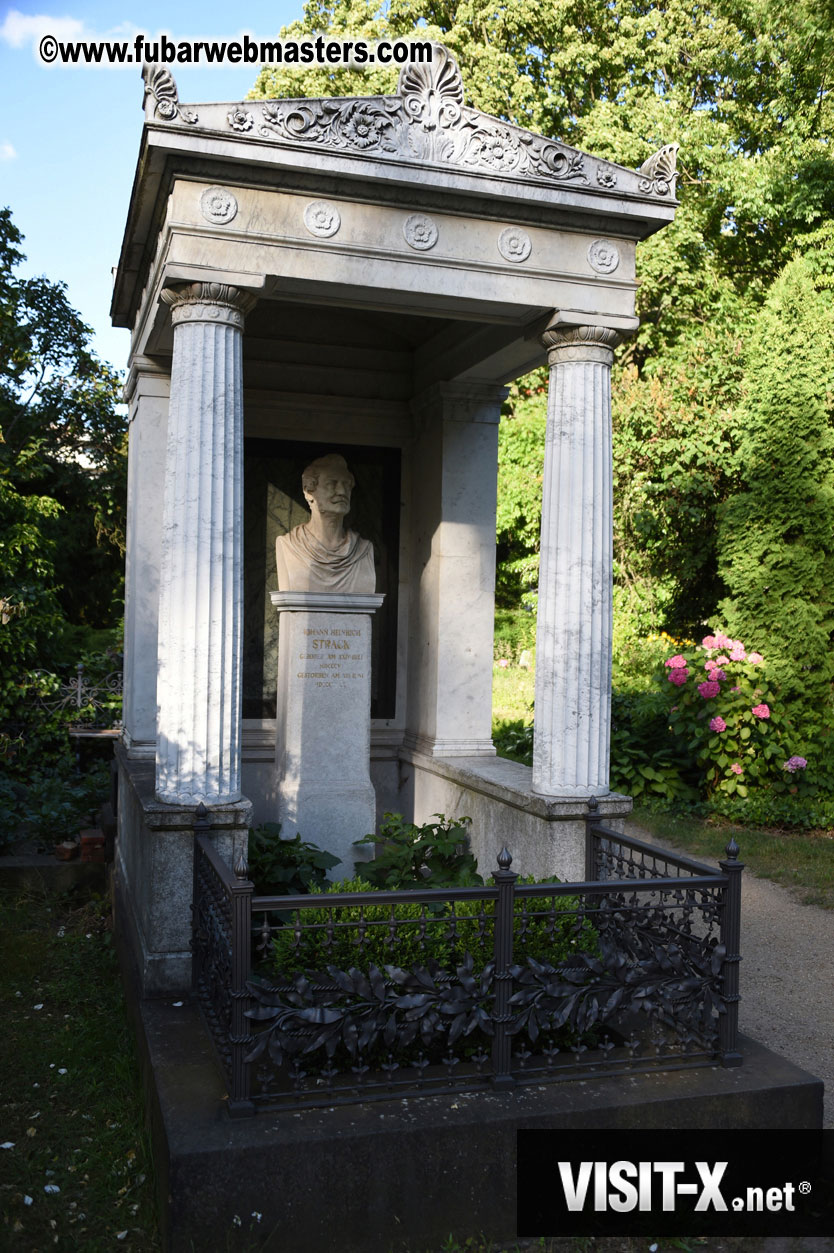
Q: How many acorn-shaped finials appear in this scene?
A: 5